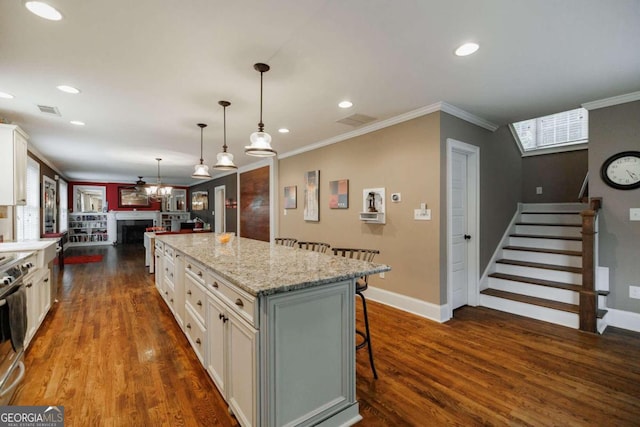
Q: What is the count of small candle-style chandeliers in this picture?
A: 1